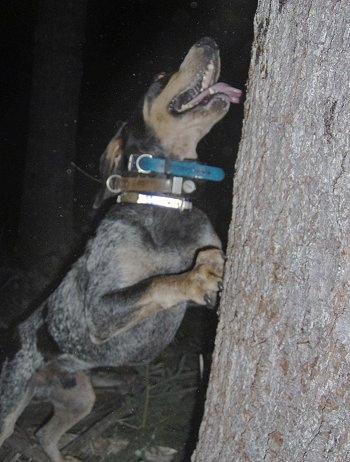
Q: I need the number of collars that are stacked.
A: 3